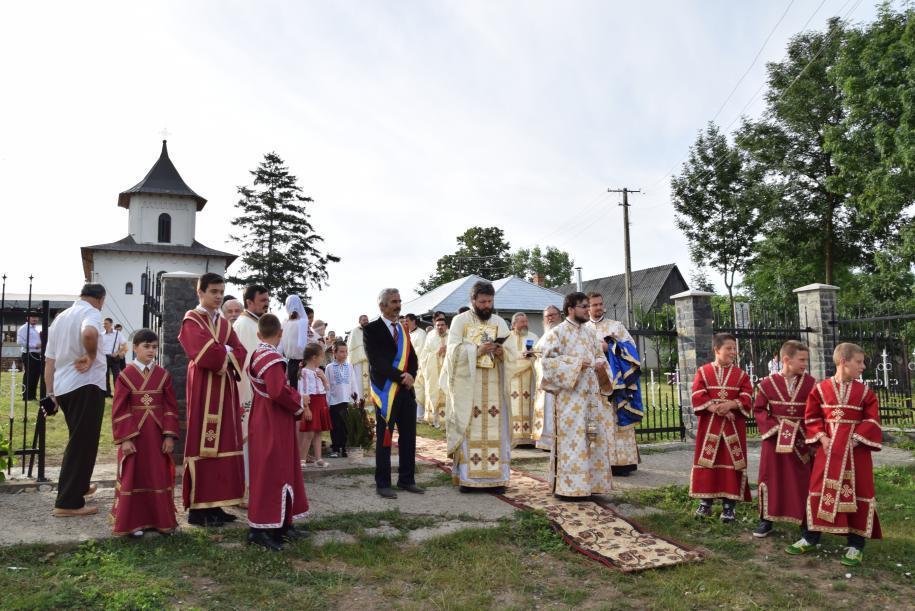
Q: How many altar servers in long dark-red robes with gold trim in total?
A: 6